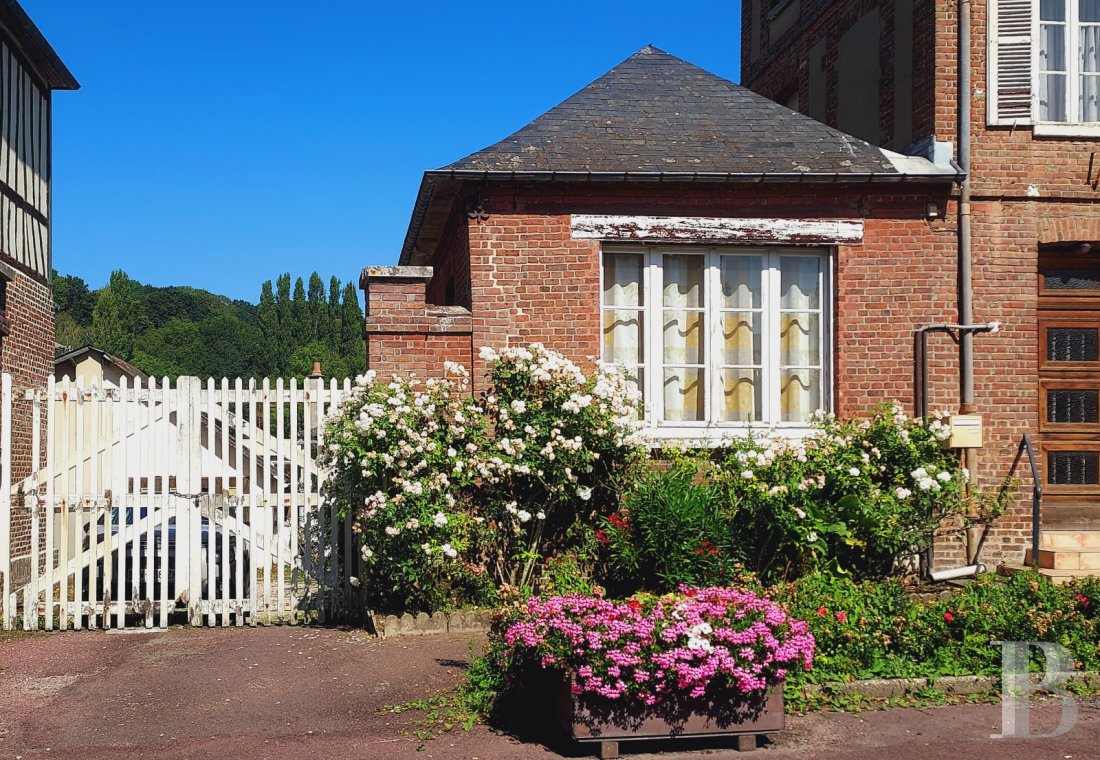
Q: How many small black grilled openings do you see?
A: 3